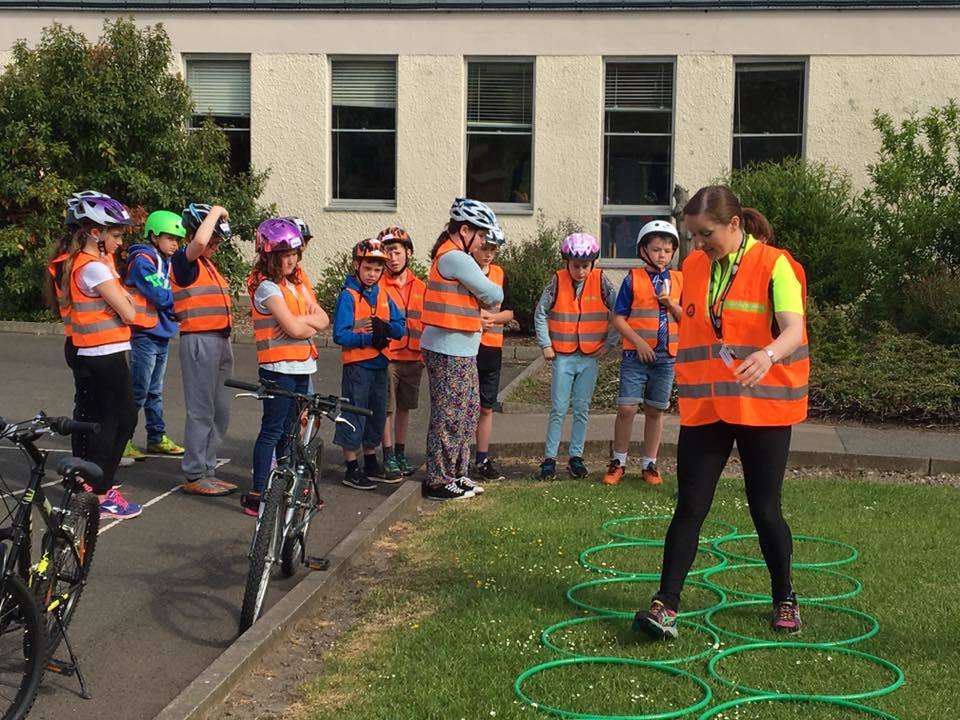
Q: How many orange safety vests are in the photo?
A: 13